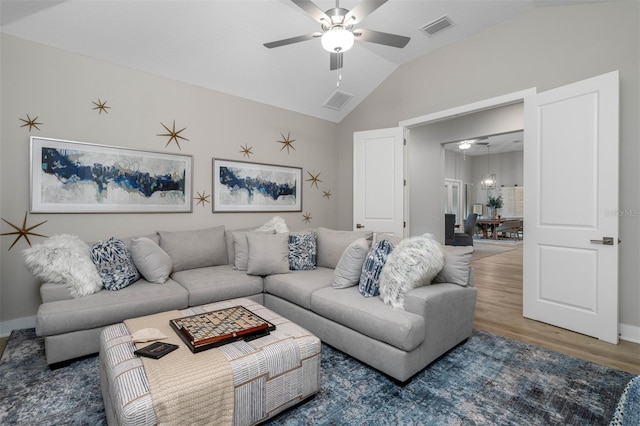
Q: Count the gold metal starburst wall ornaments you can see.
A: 10